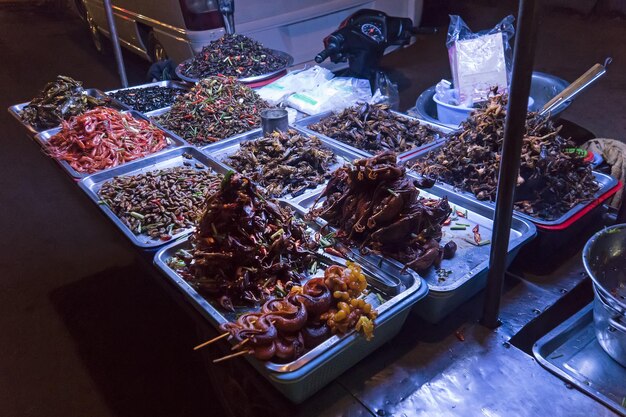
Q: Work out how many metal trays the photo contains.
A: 12